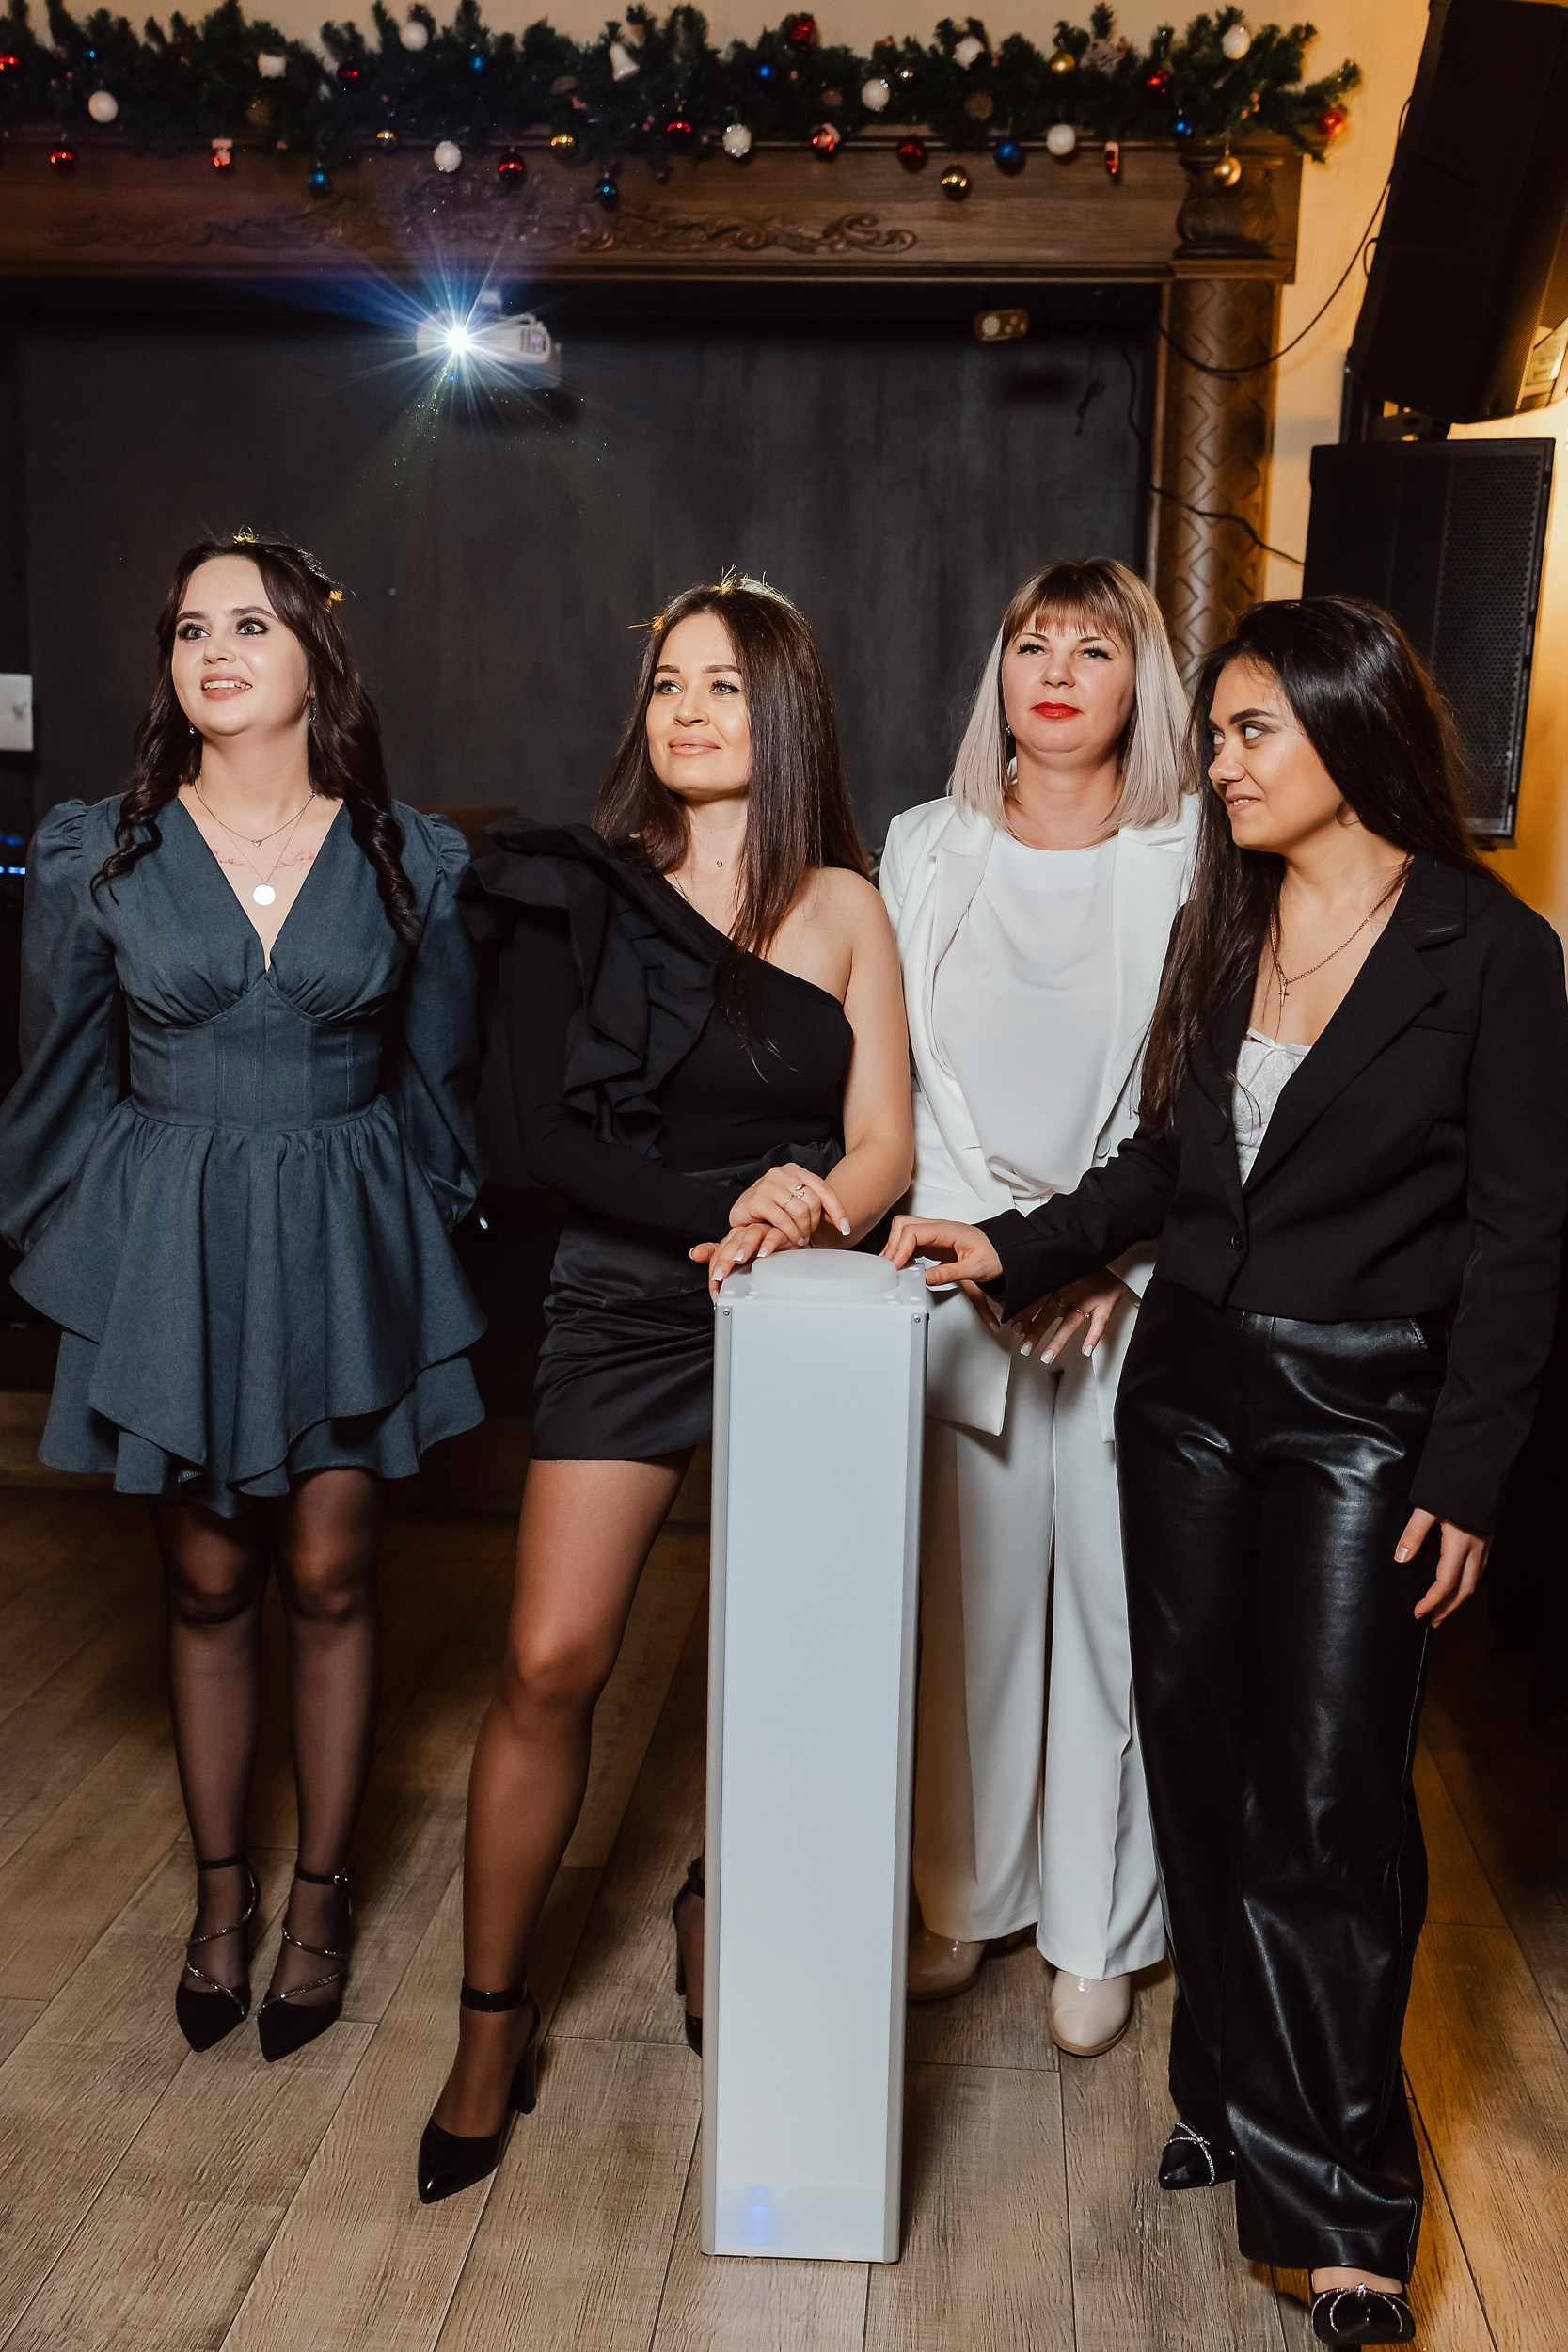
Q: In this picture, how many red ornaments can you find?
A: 12